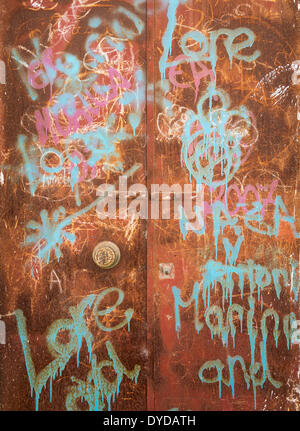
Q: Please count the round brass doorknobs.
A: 1